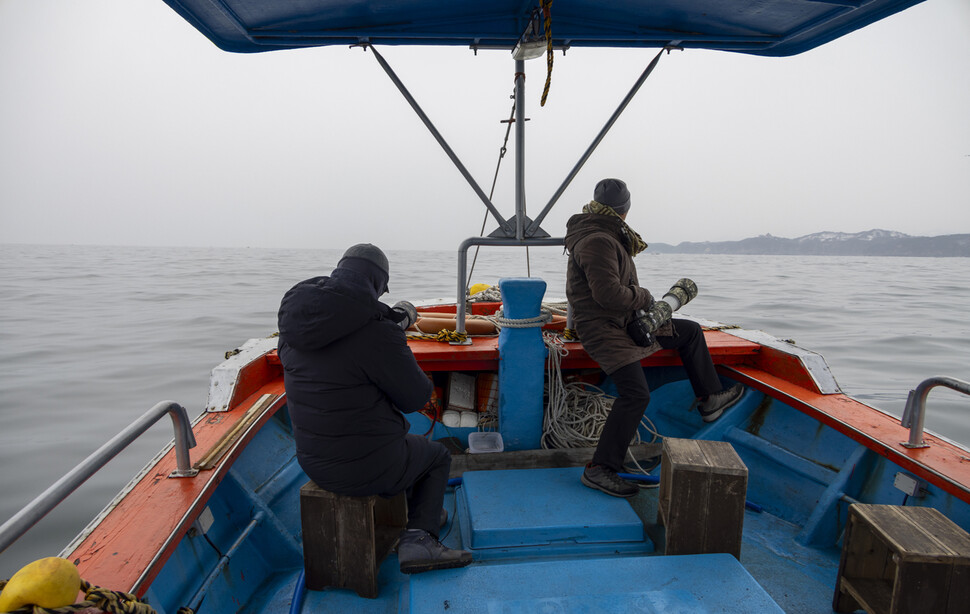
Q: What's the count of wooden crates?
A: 3